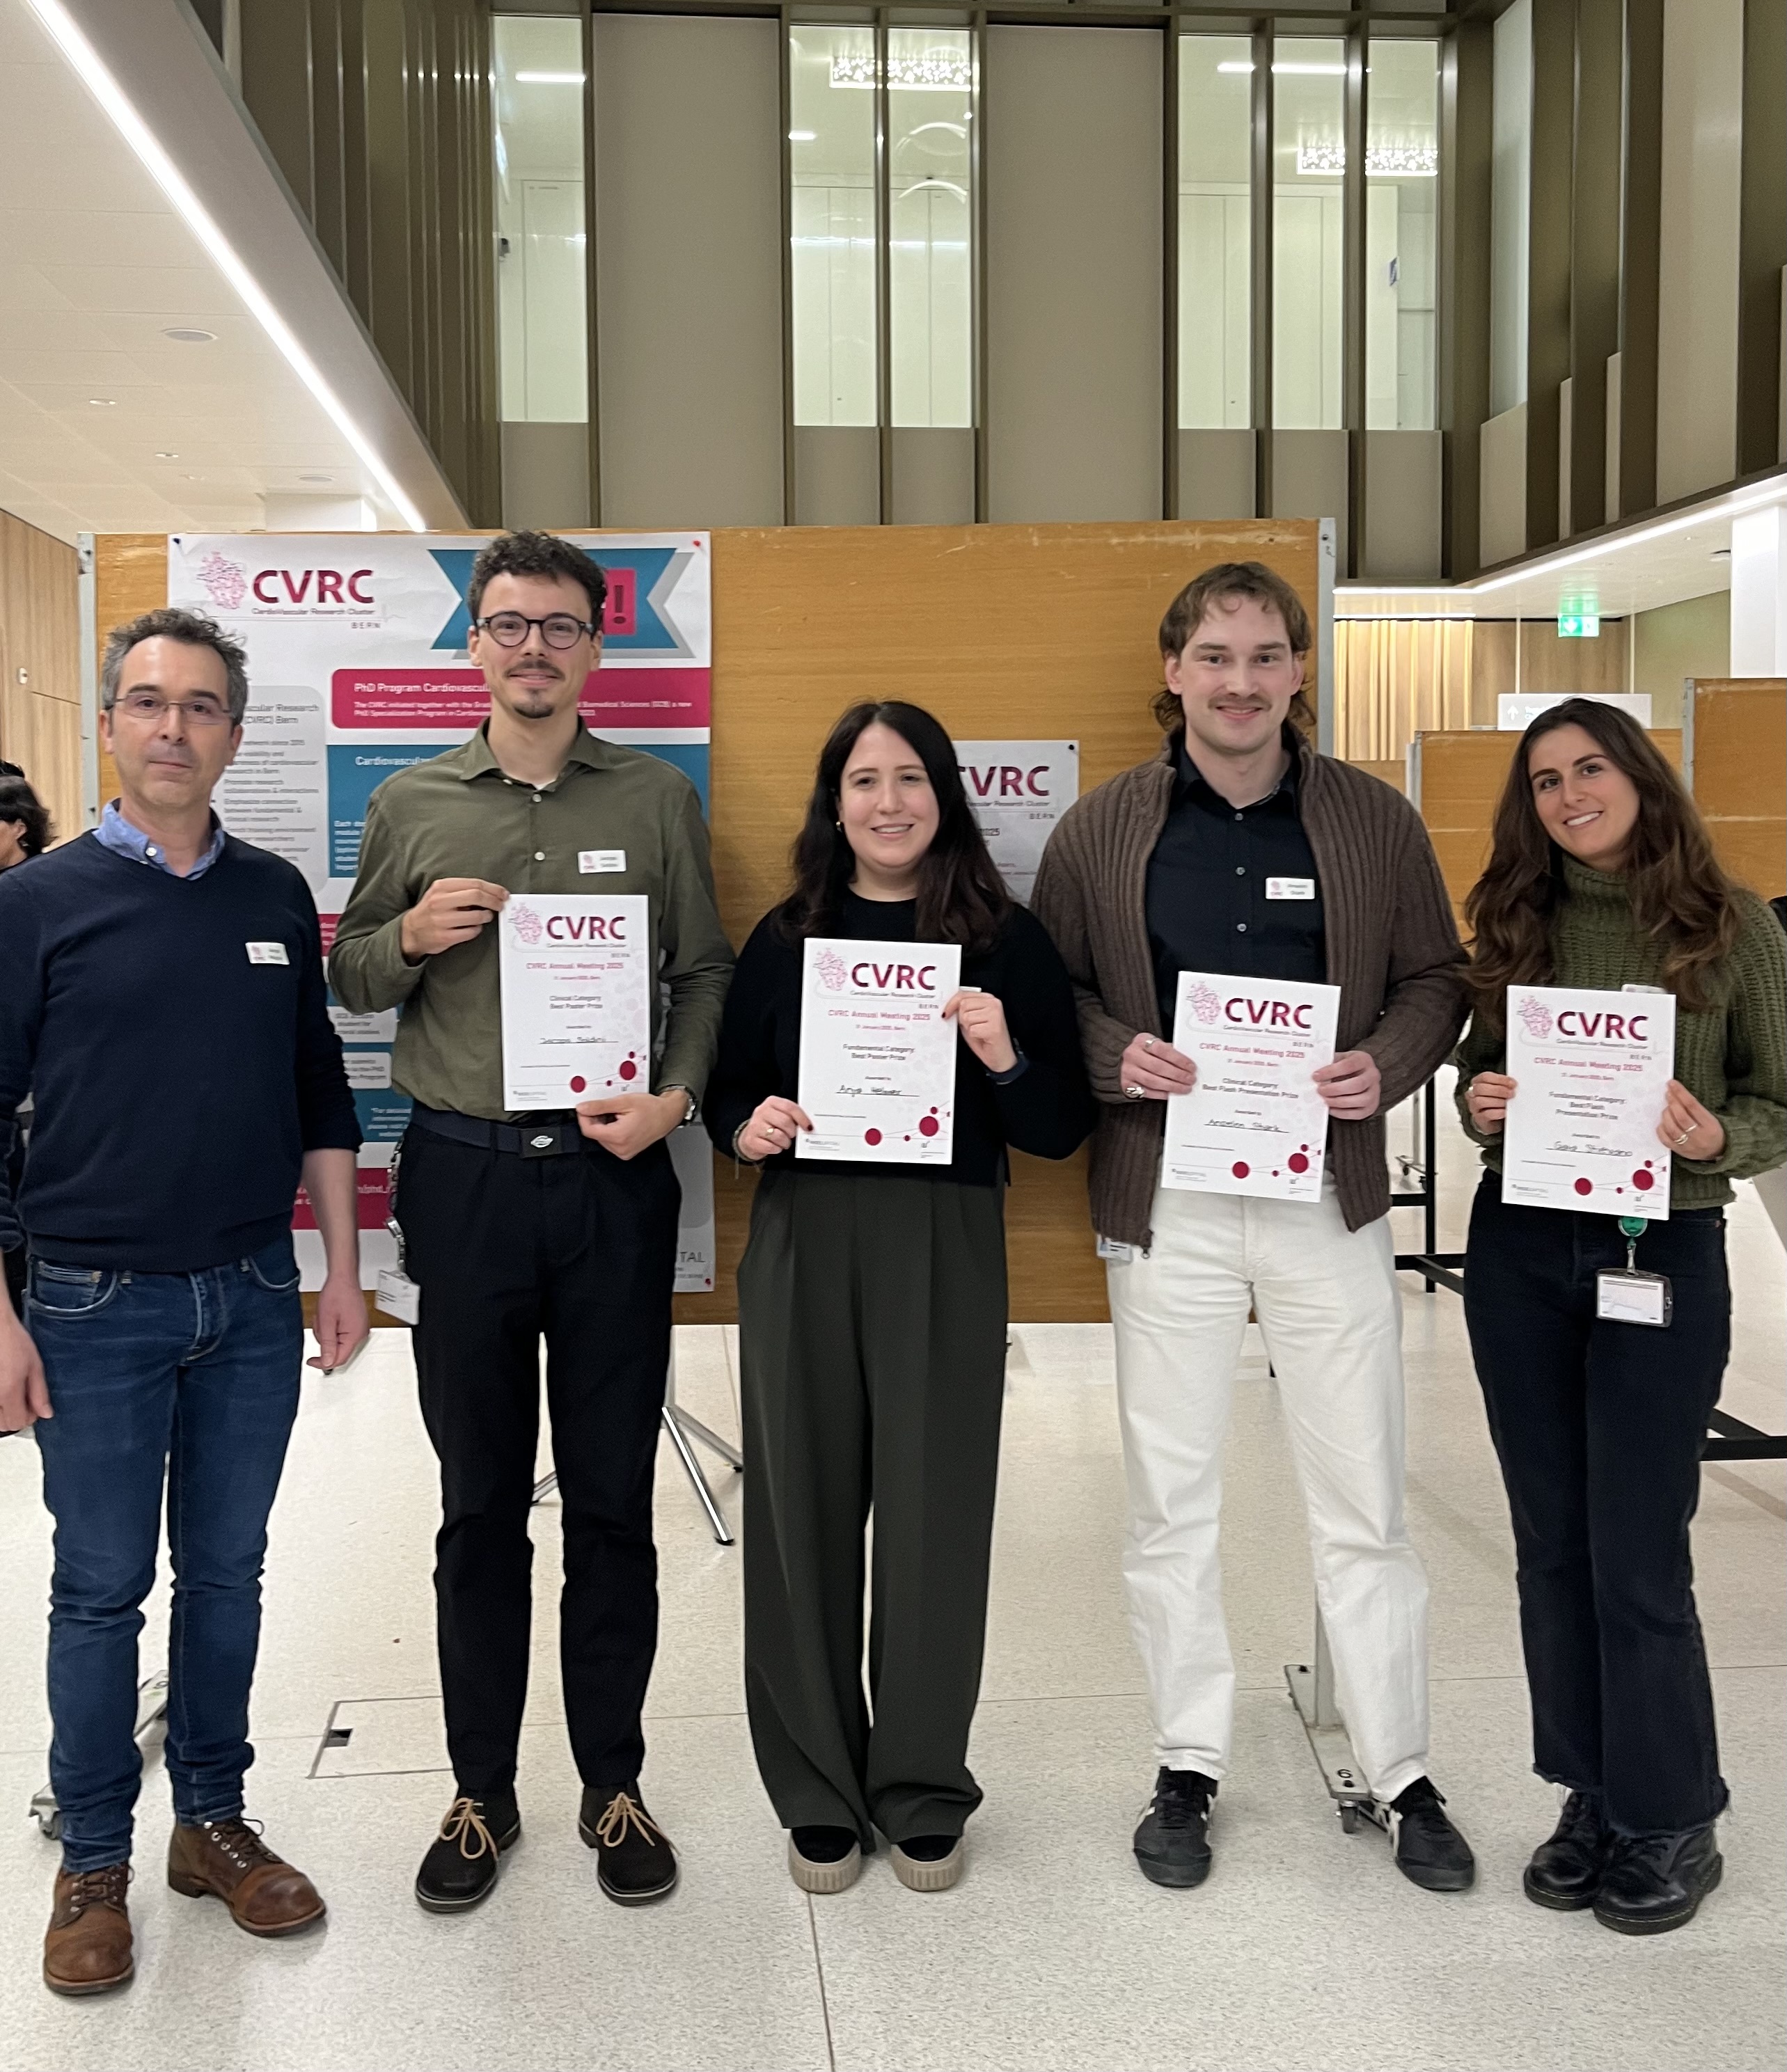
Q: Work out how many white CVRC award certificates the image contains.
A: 4